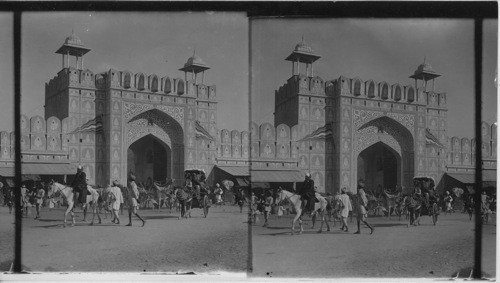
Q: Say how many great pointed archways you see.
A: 2